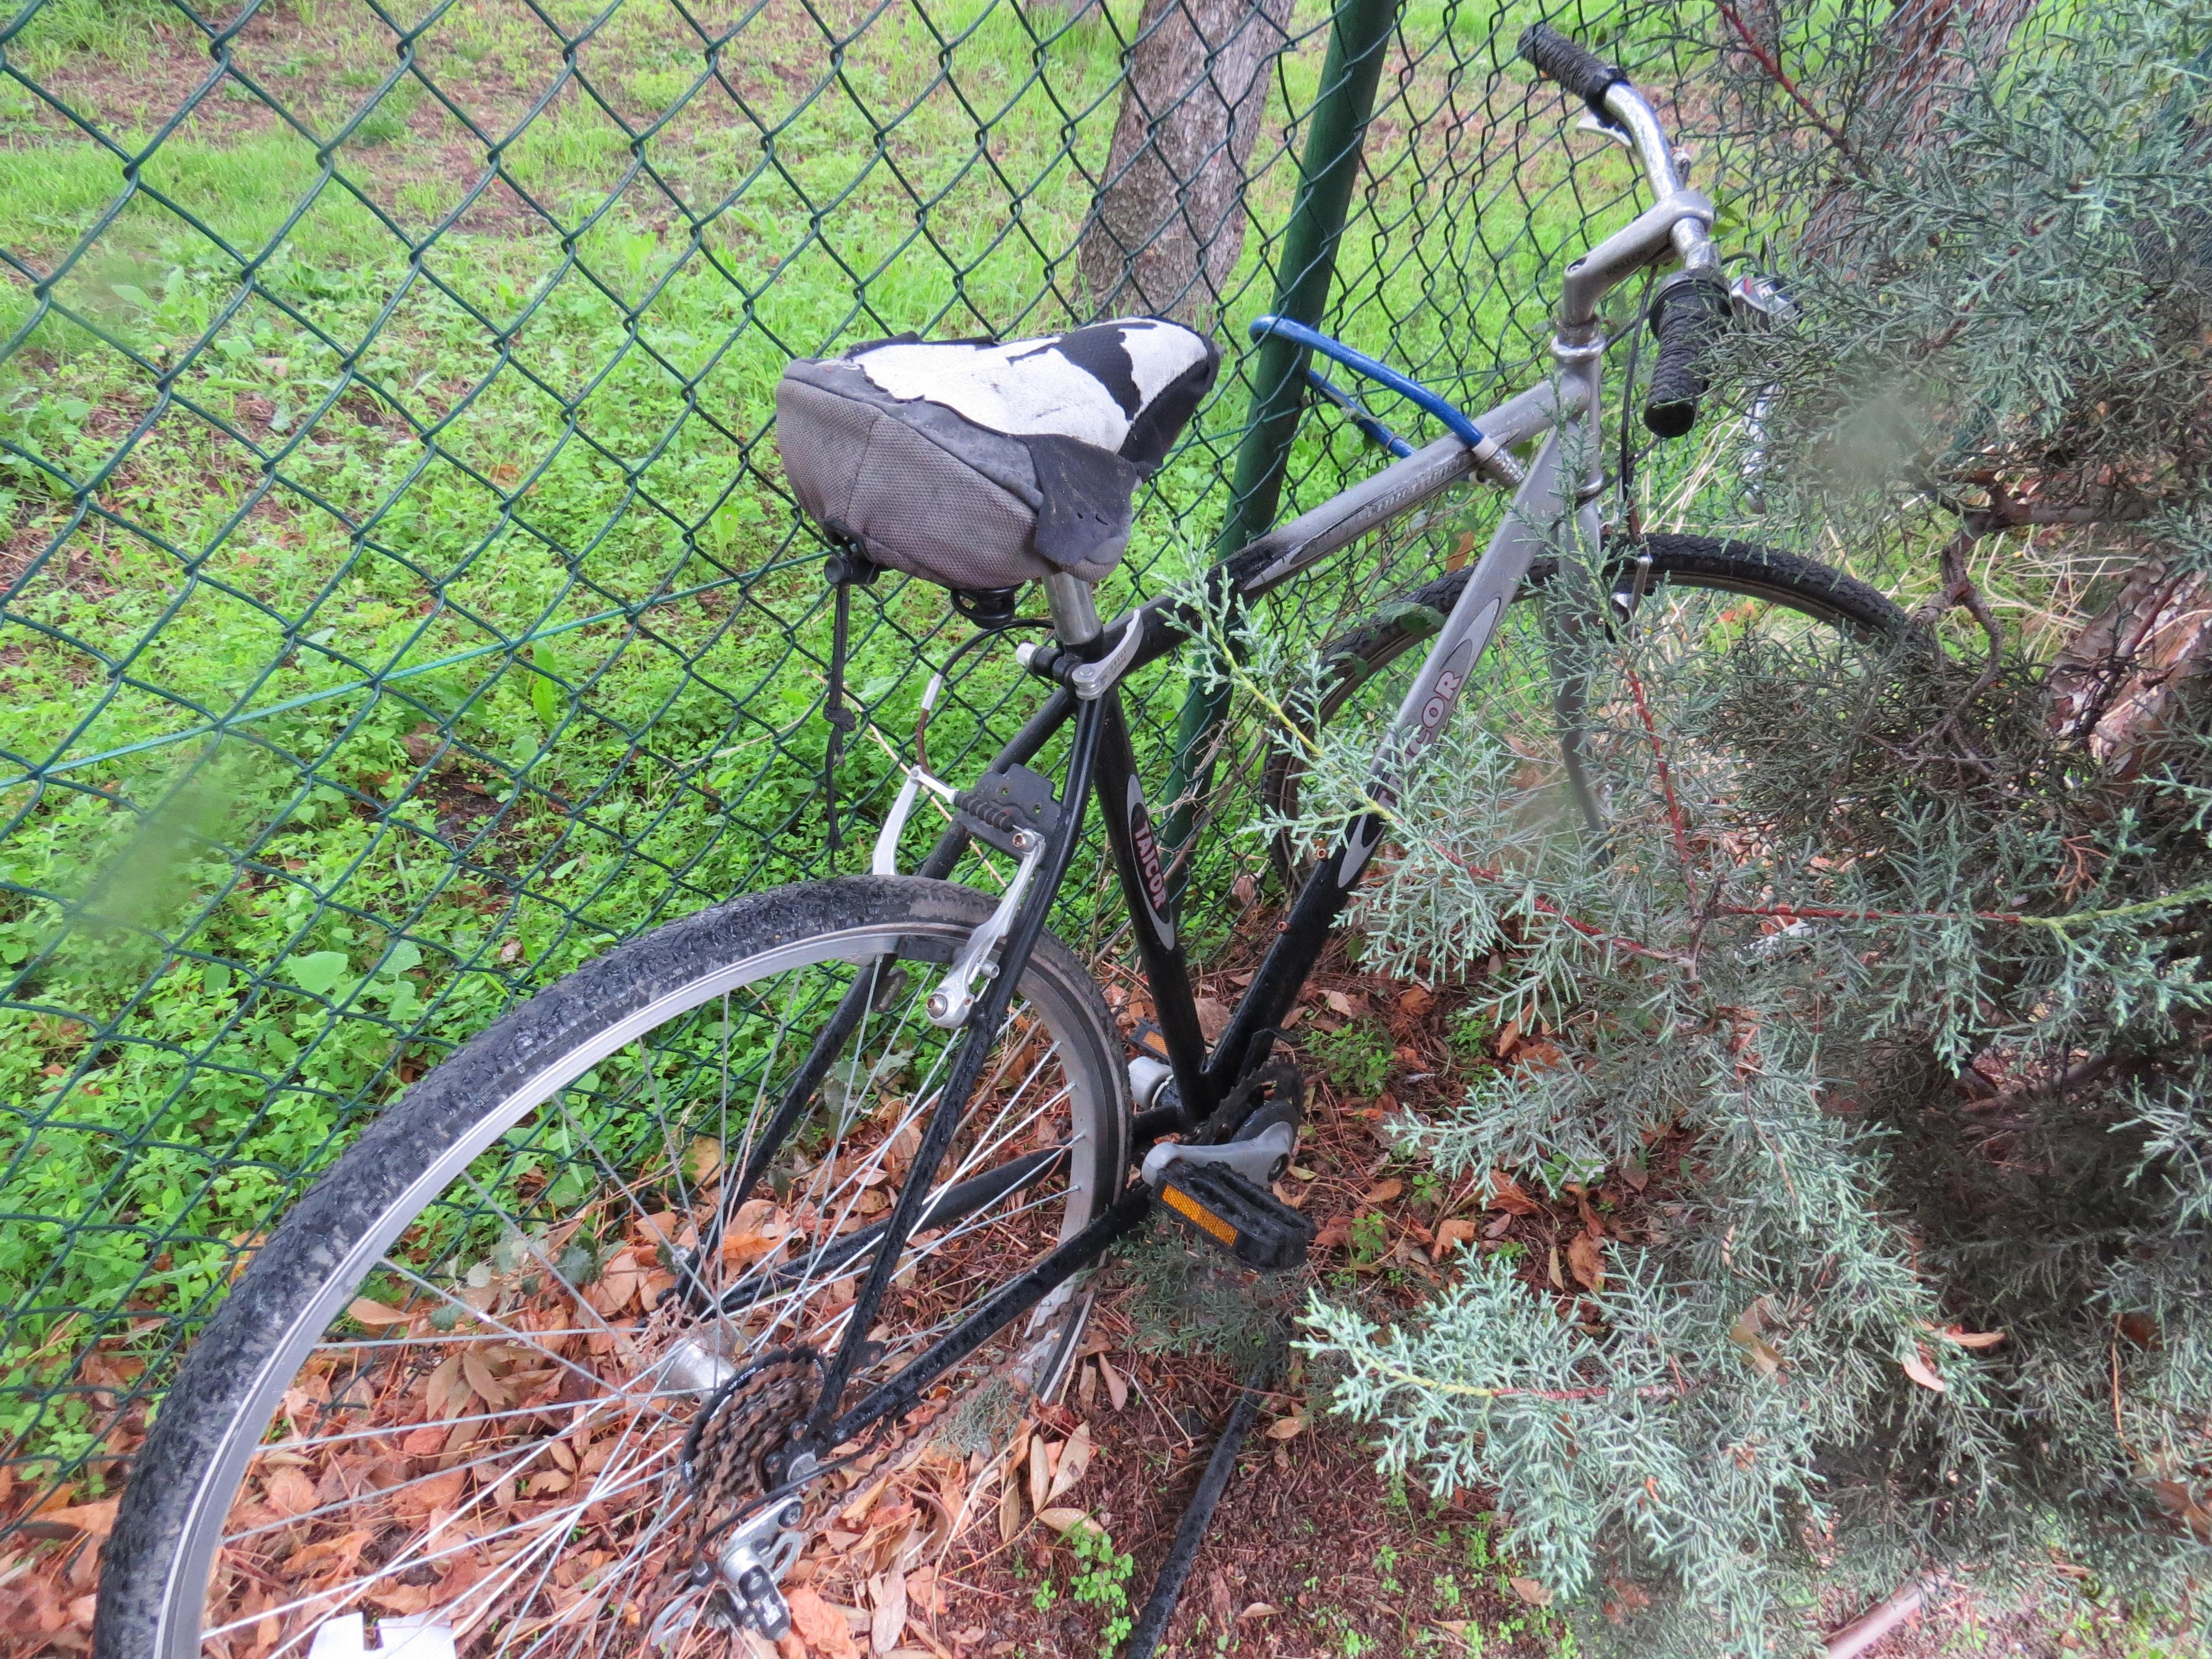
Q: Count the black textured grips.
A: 2